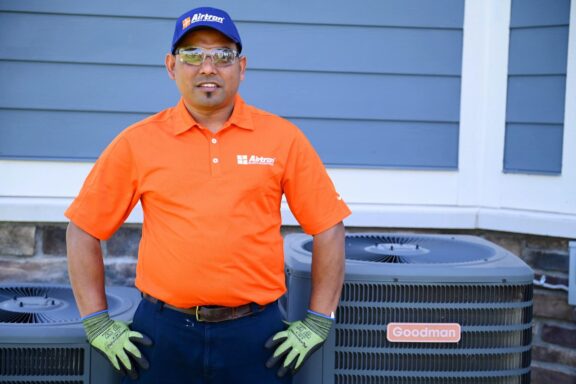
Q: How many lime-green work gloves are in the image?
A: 2